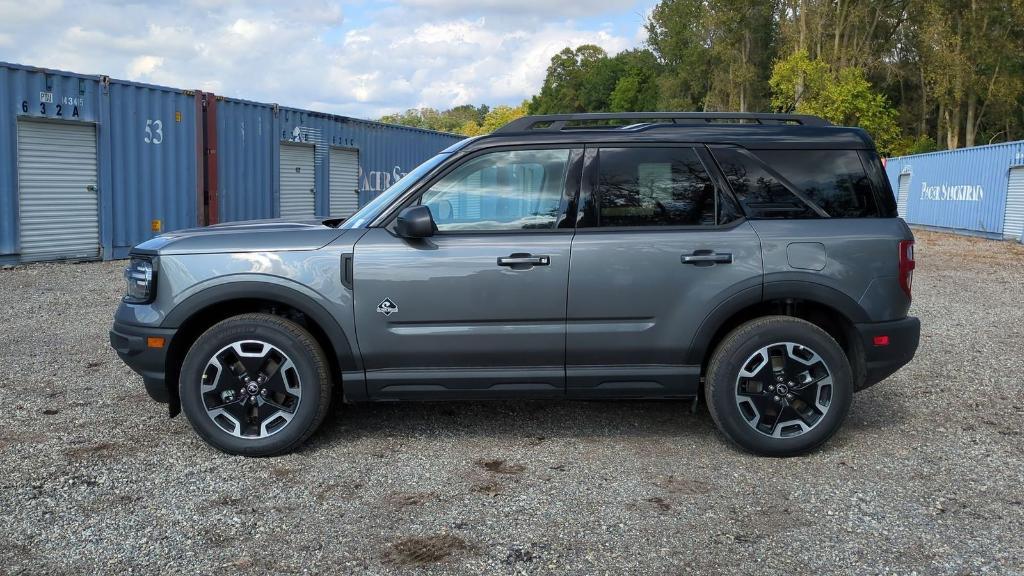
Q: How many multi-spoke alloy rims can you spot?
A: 2